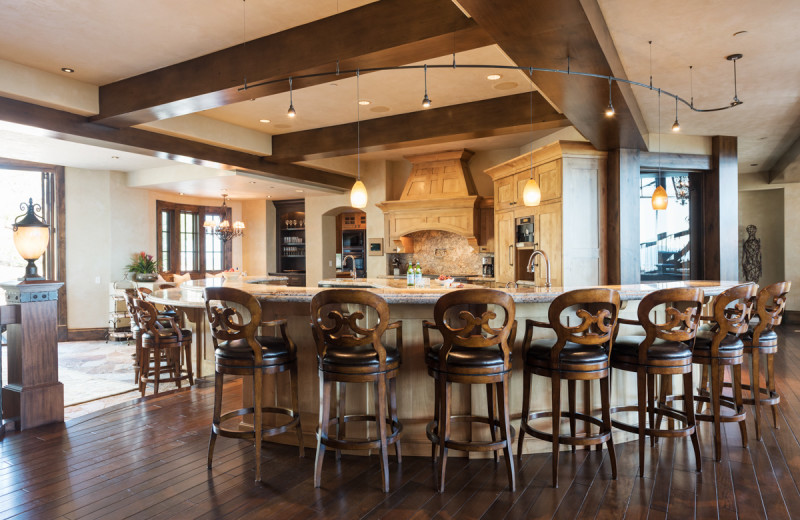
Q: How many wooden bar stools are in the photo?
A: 11